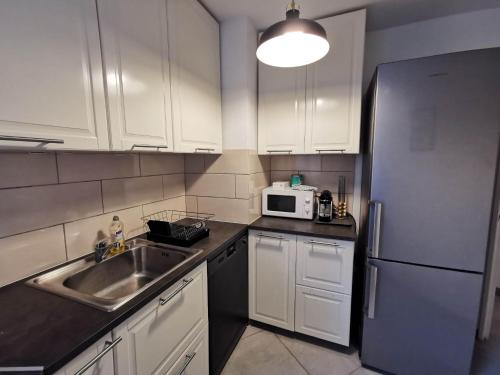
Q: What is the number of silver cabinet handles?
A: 10